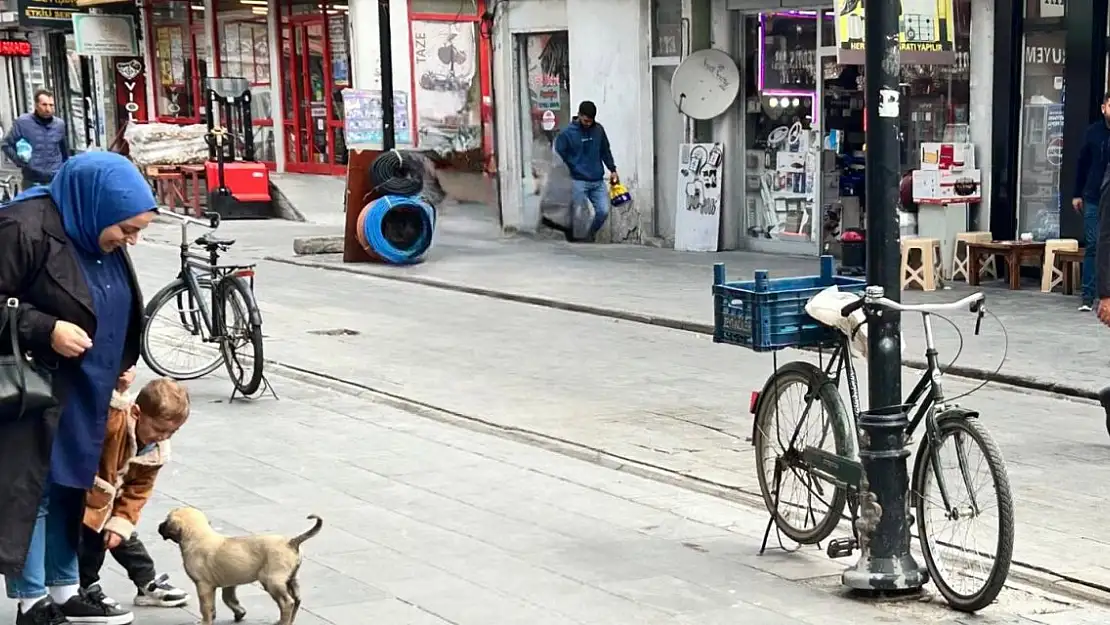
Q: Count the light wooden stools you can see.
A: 3